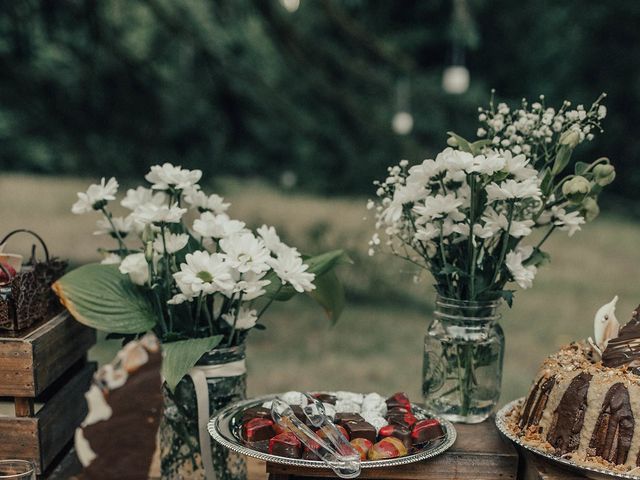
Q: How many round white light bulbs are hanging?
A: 3